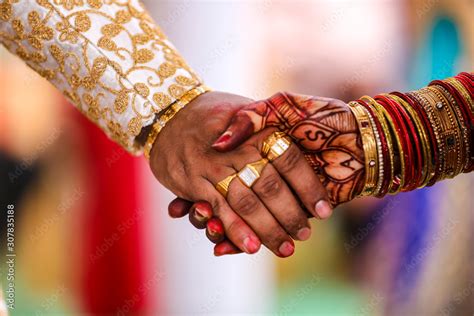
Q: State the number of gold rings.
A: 3